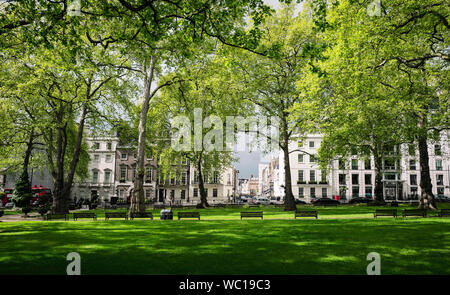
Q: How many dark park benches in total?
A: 10